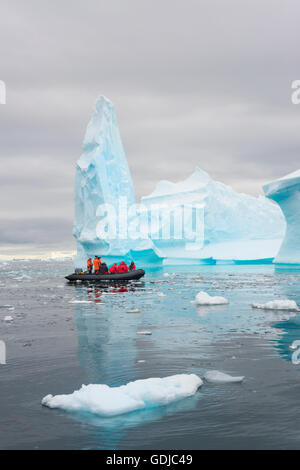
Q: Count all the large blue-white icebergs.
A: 3